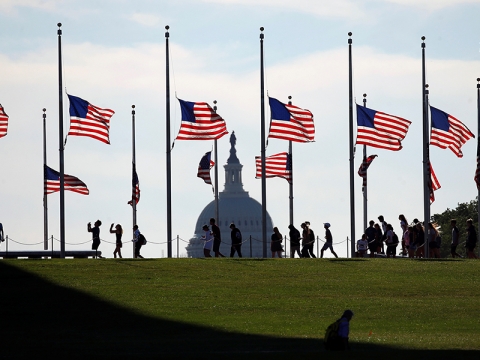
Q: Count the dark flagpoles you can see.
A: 12